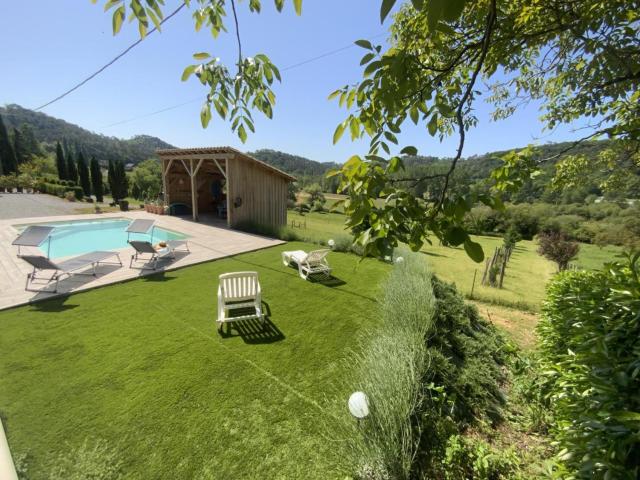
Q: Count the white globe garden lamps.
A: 3